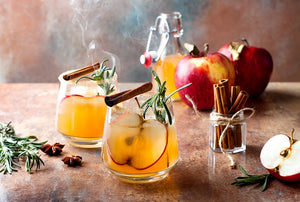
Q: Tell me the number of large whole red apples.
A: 2